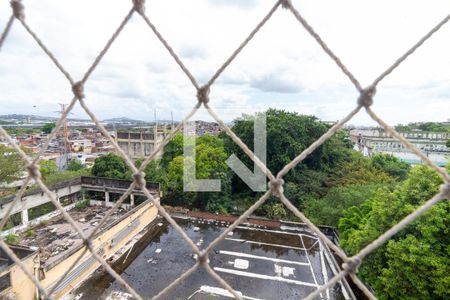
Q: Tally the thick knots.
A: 13